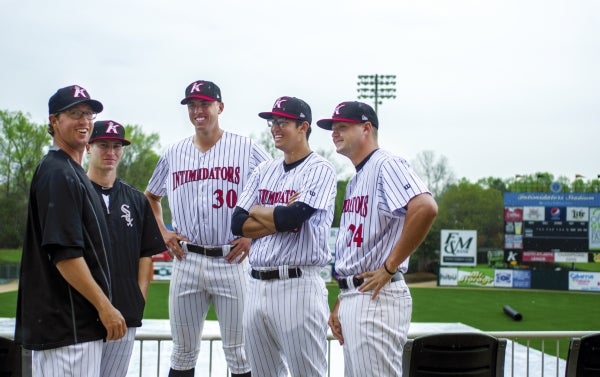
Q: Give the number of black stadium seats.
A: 3